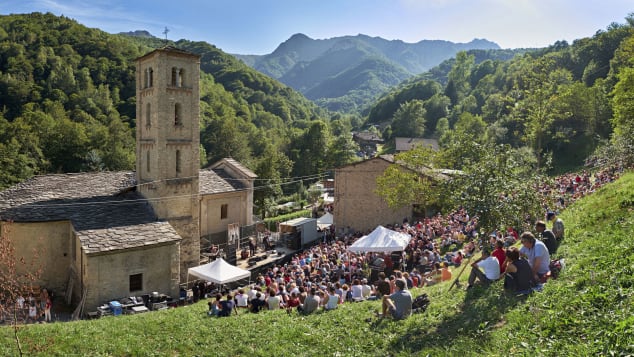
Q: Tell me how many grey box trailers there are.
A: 1